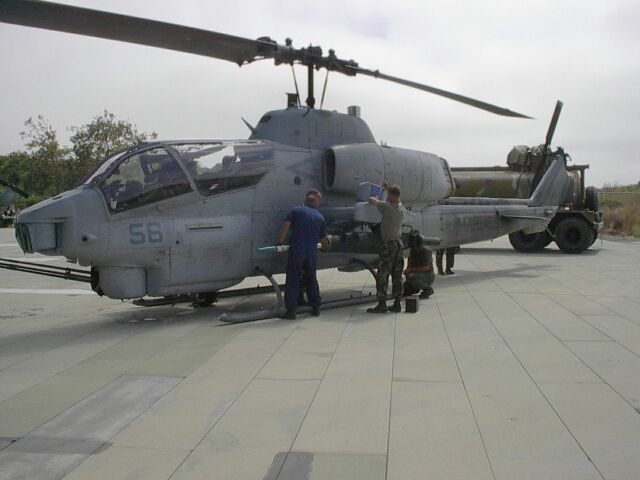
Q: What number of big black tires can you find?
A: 2